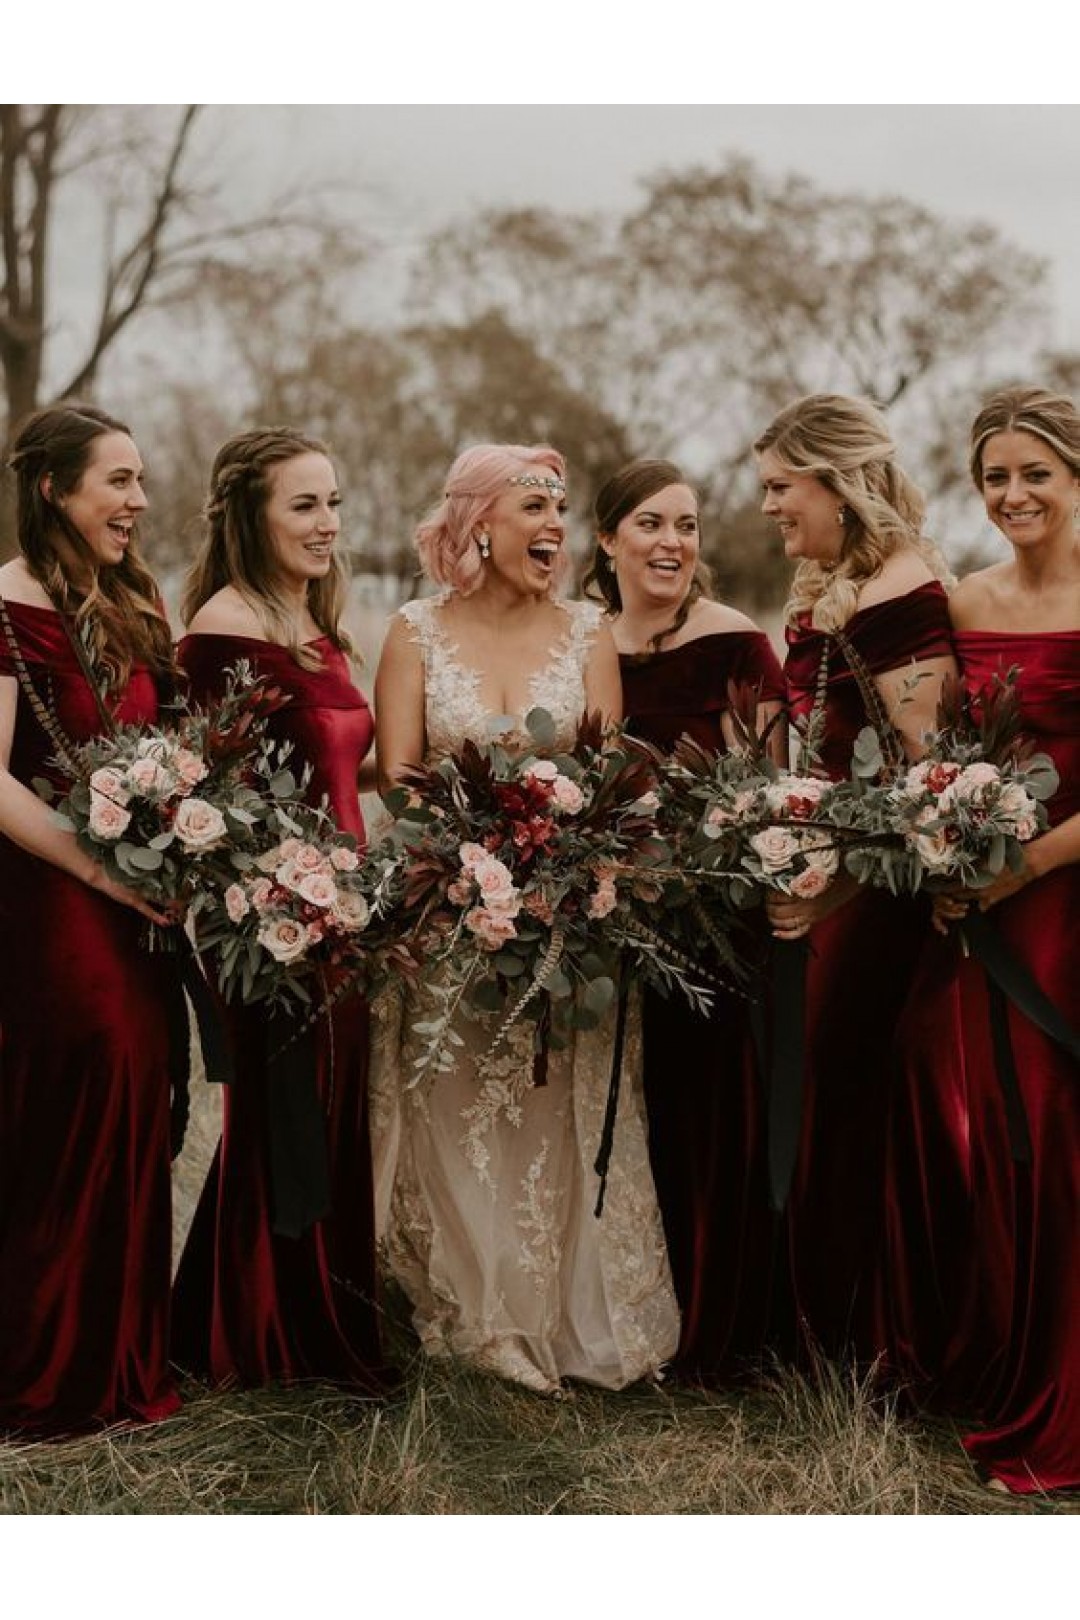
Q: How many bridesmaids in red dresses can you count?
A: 5